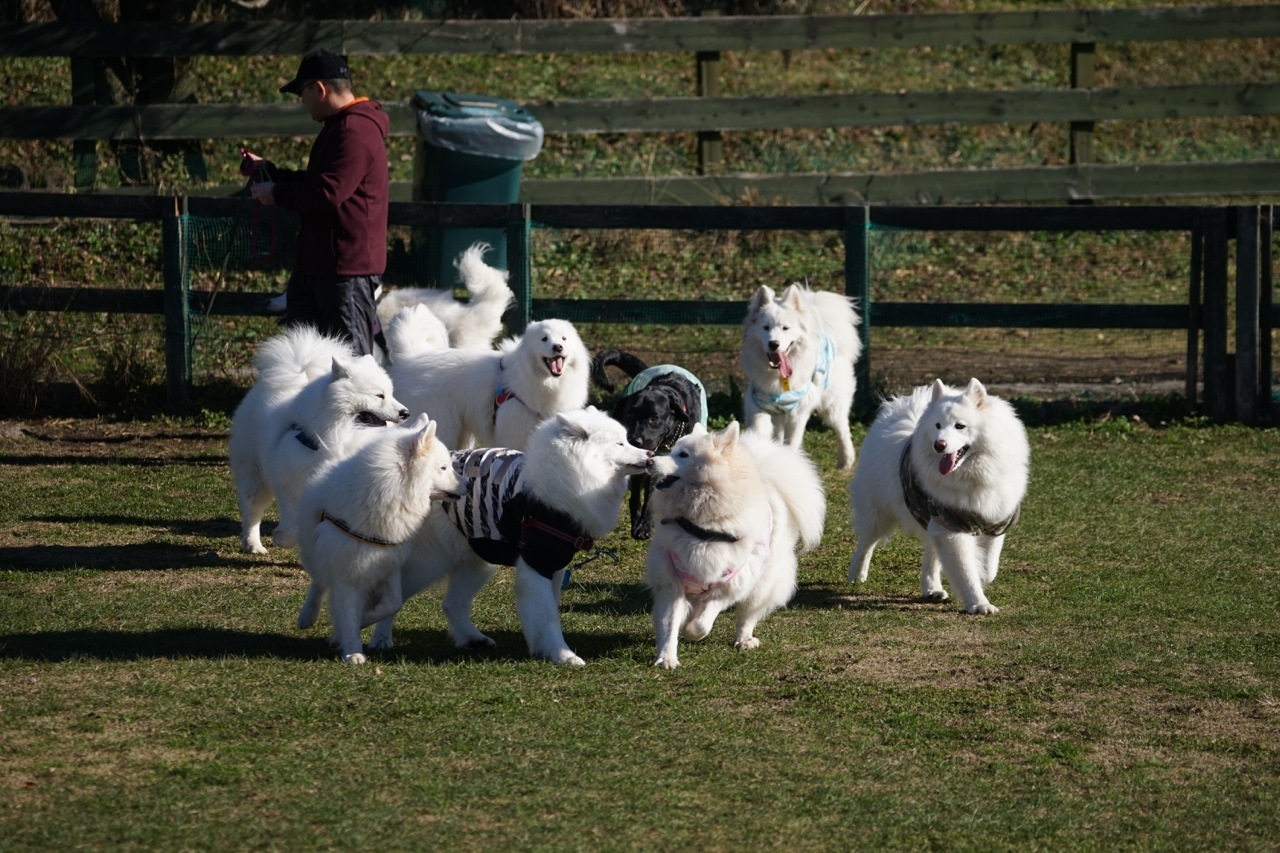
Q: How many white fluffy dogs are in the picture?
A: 8